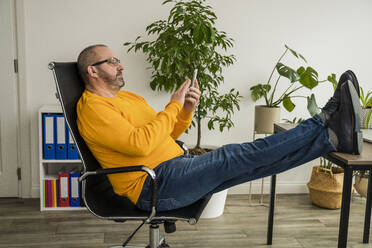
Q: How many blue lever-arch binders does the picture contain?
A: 4